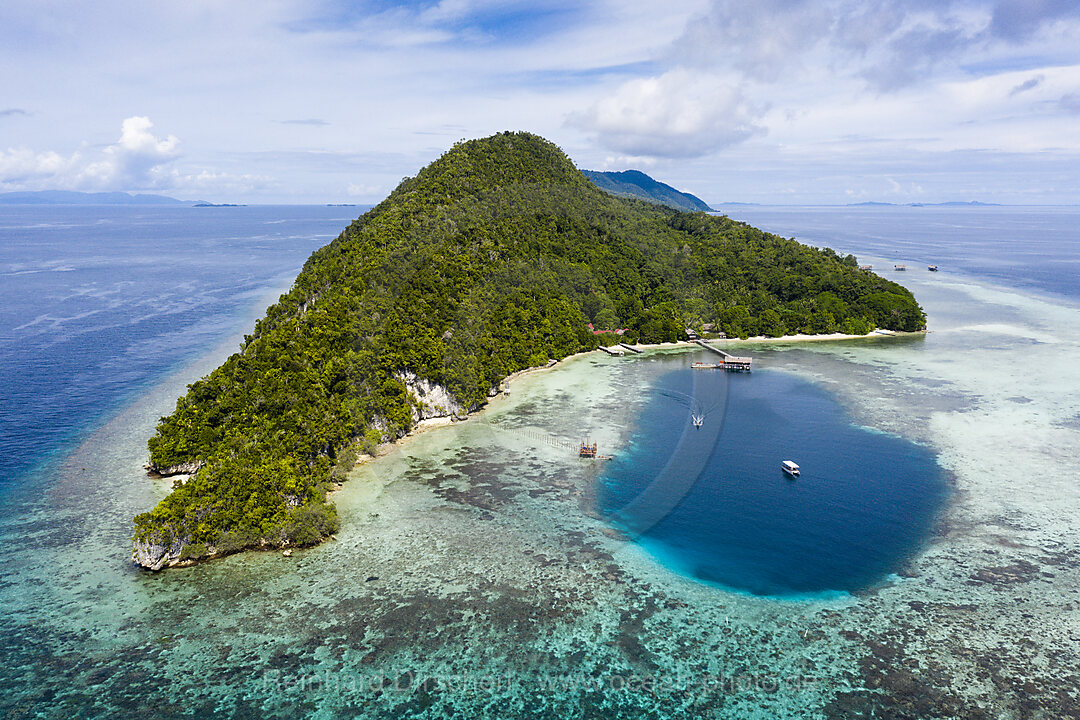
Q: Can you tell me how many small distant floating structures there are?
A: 3